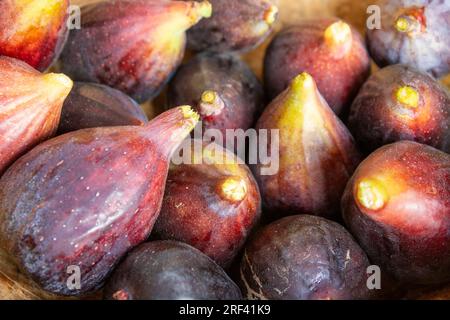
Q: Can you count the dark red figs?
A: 15